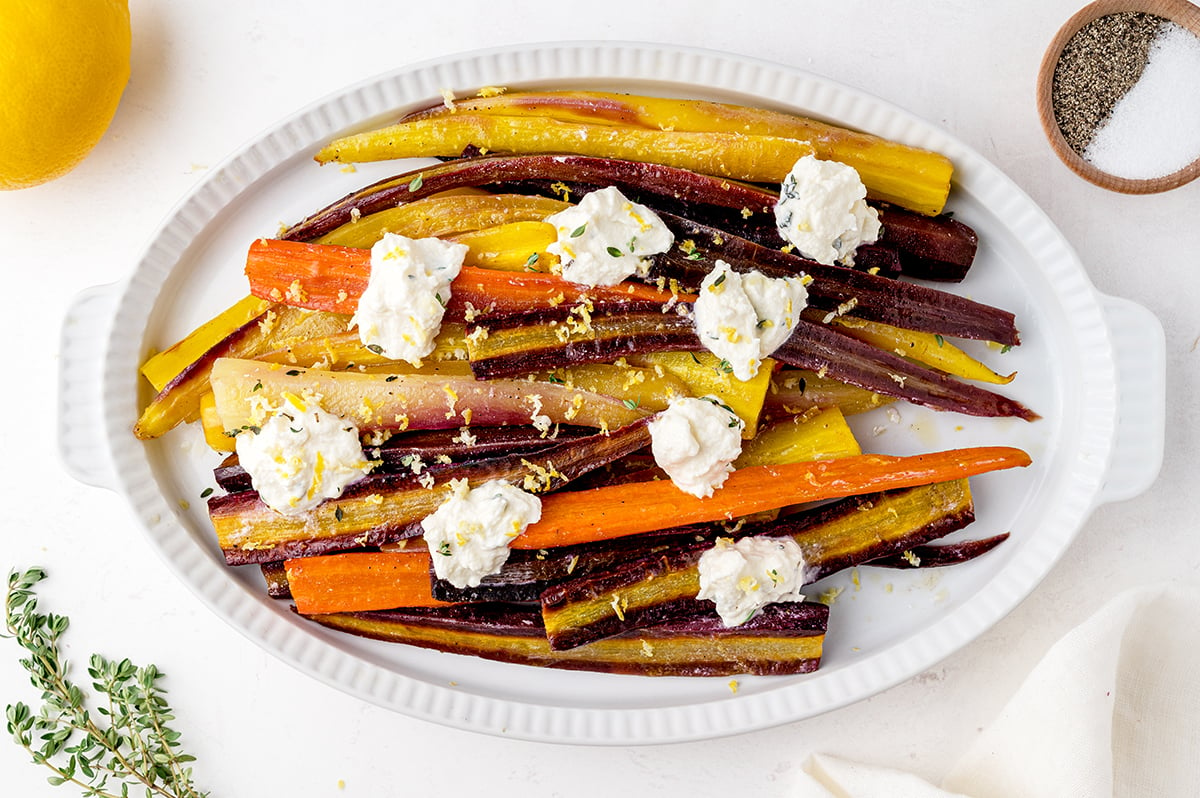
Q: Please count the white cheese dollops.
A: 8